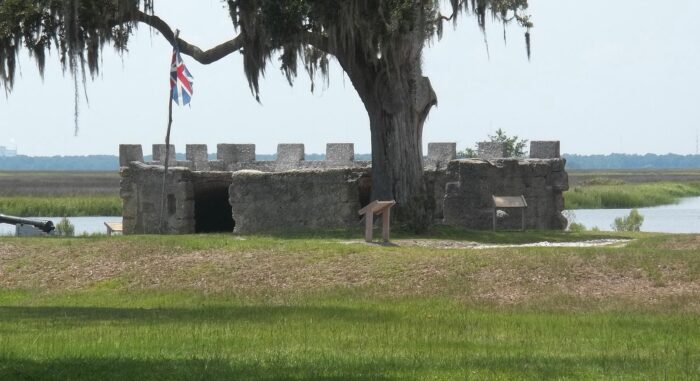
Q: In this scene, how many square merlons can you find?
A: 9